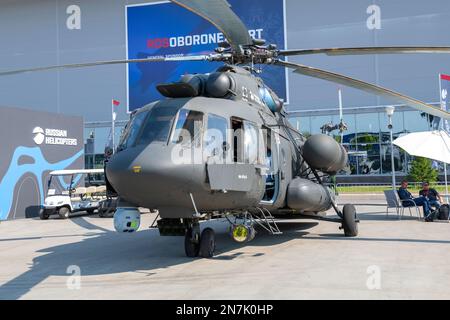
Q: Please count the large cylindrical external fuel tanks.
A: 2